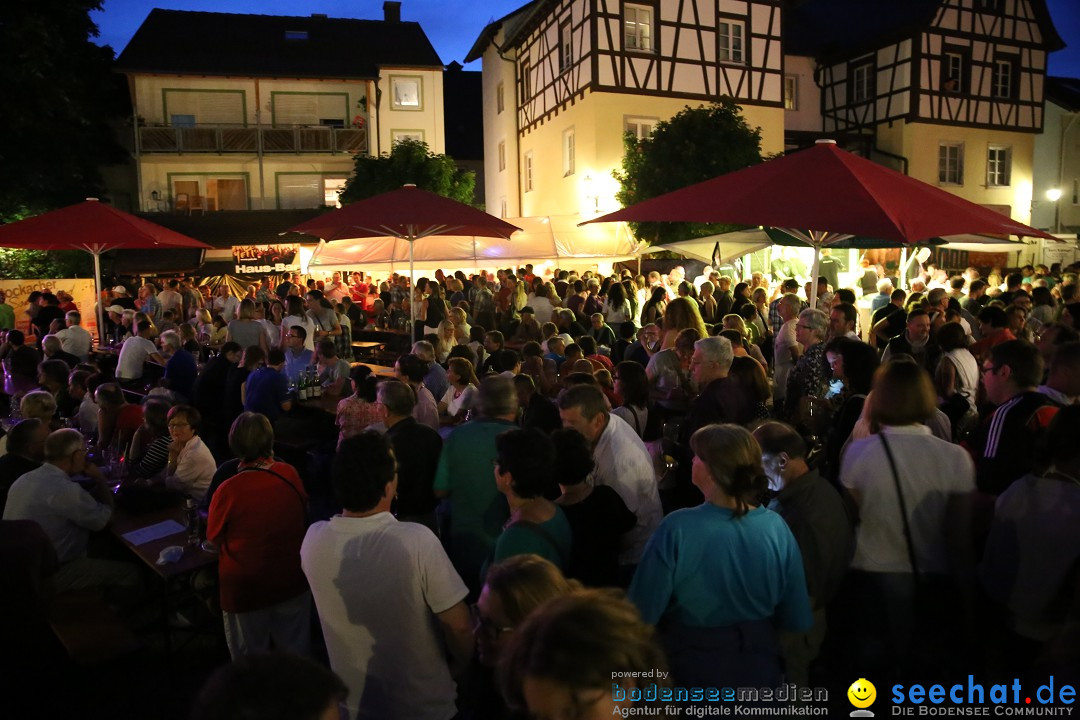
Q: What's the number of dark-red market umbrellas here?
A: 3